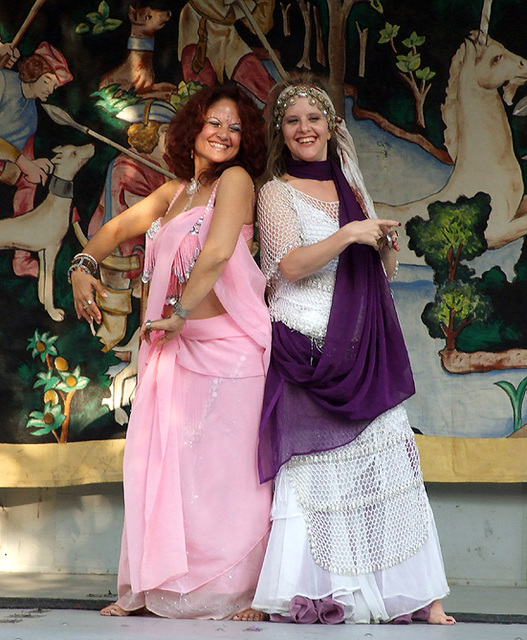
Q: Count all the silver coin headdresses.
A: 1